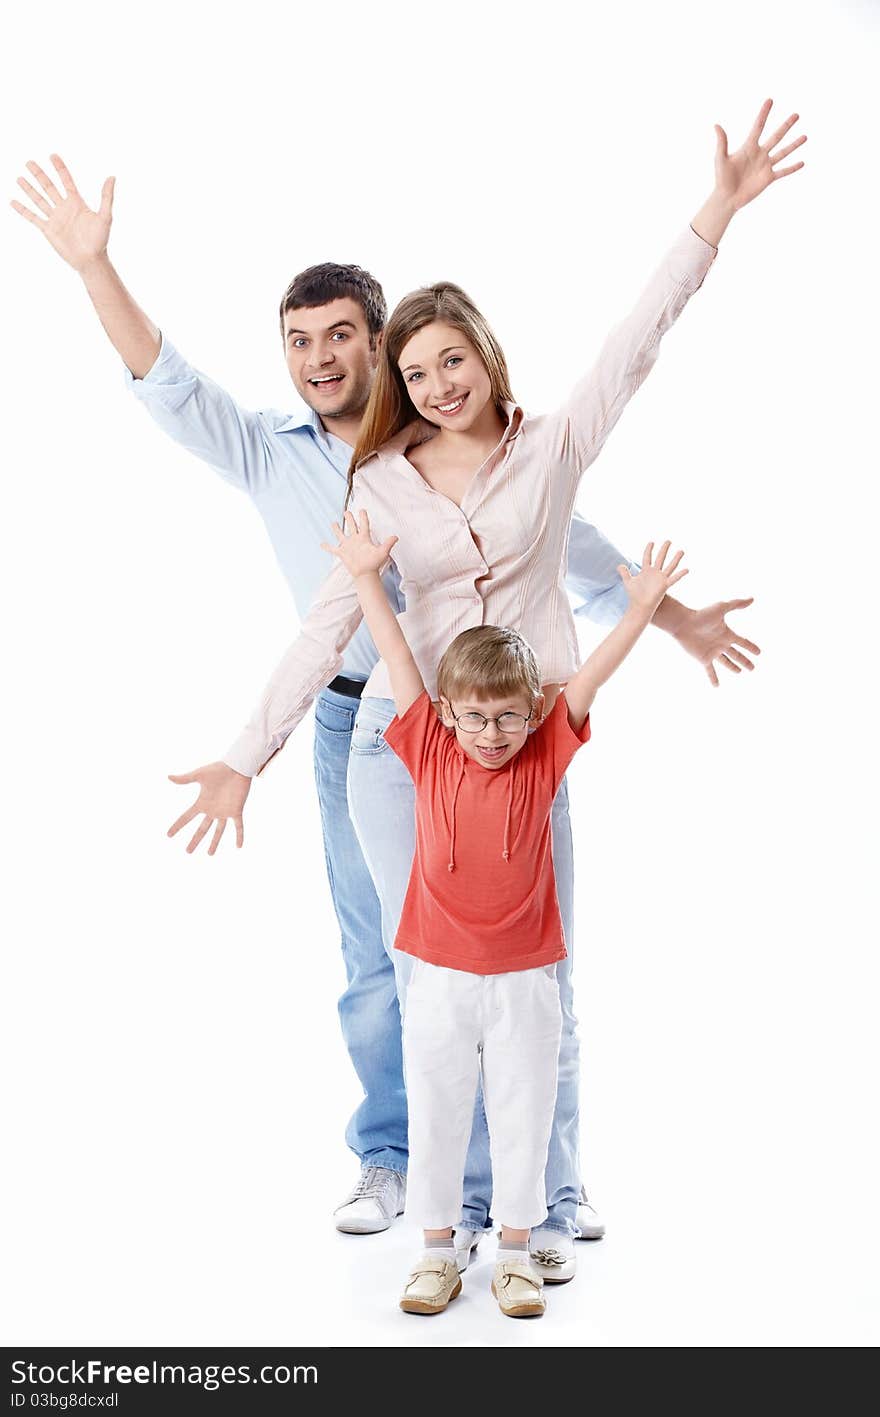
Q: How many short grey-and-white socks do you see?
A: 2